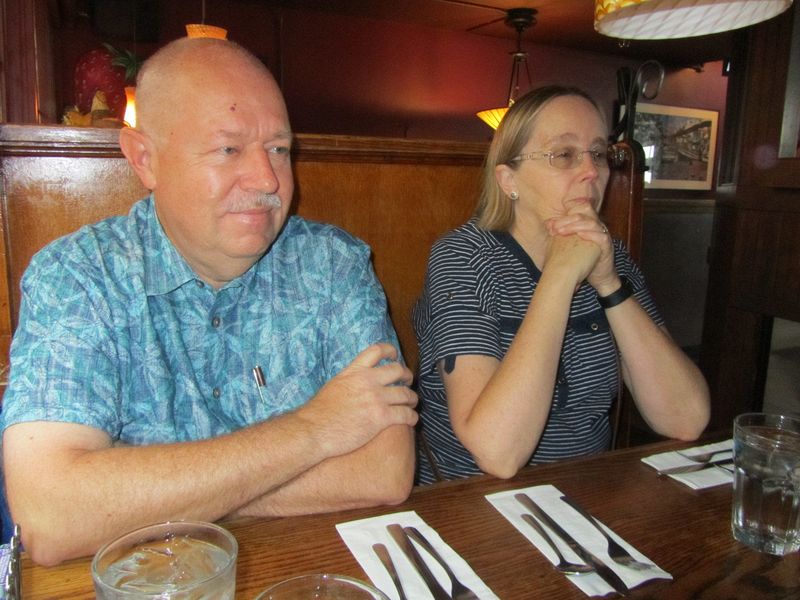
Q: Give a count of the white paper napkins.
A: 3